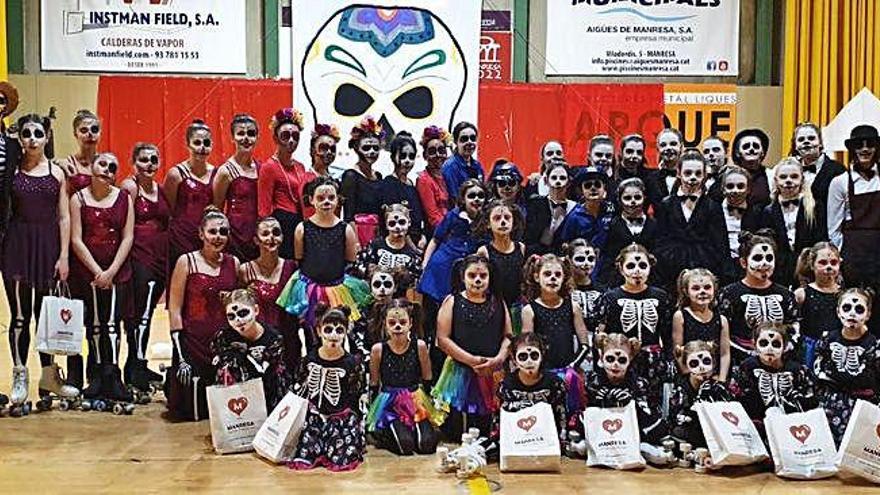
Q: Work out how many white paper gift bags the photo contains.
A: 8